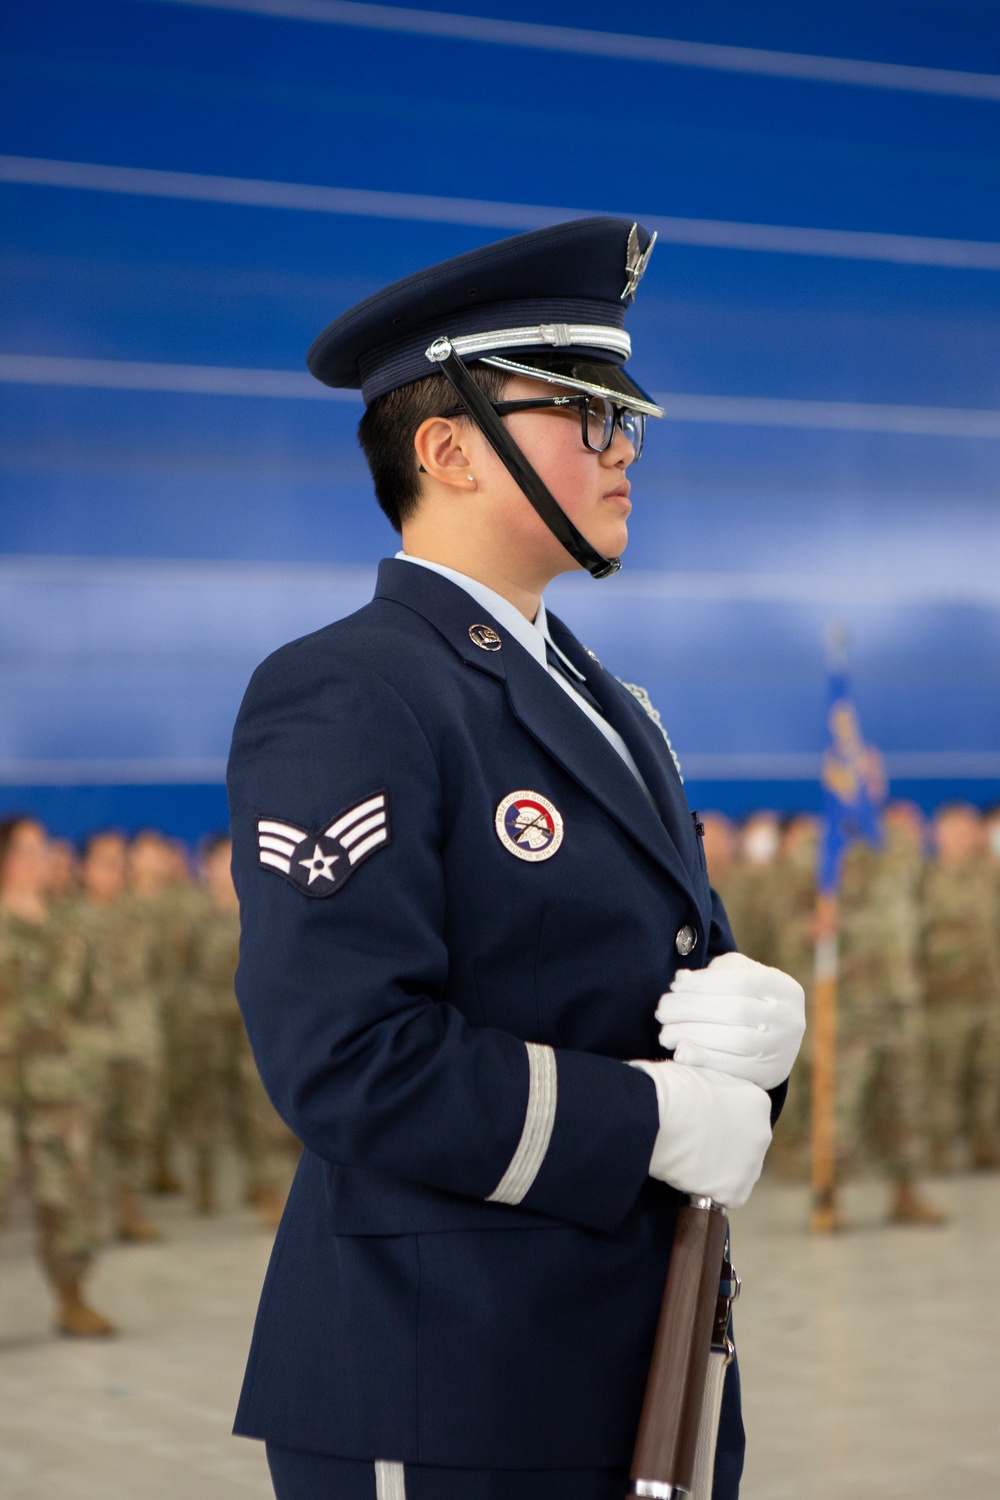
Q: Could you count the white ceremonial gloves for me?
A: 2